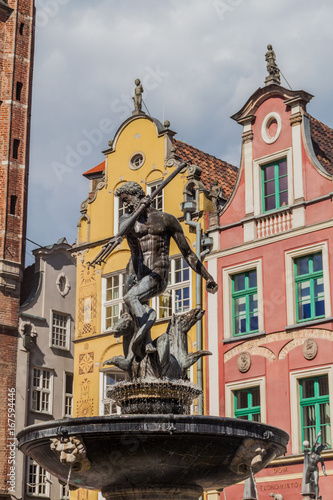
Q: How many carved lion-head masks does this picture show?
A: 2